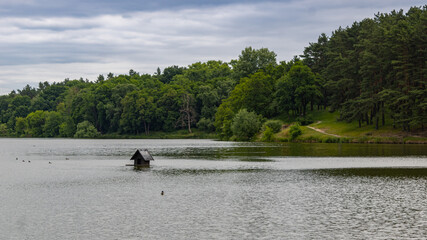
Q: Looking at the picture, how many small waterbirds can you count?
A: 6